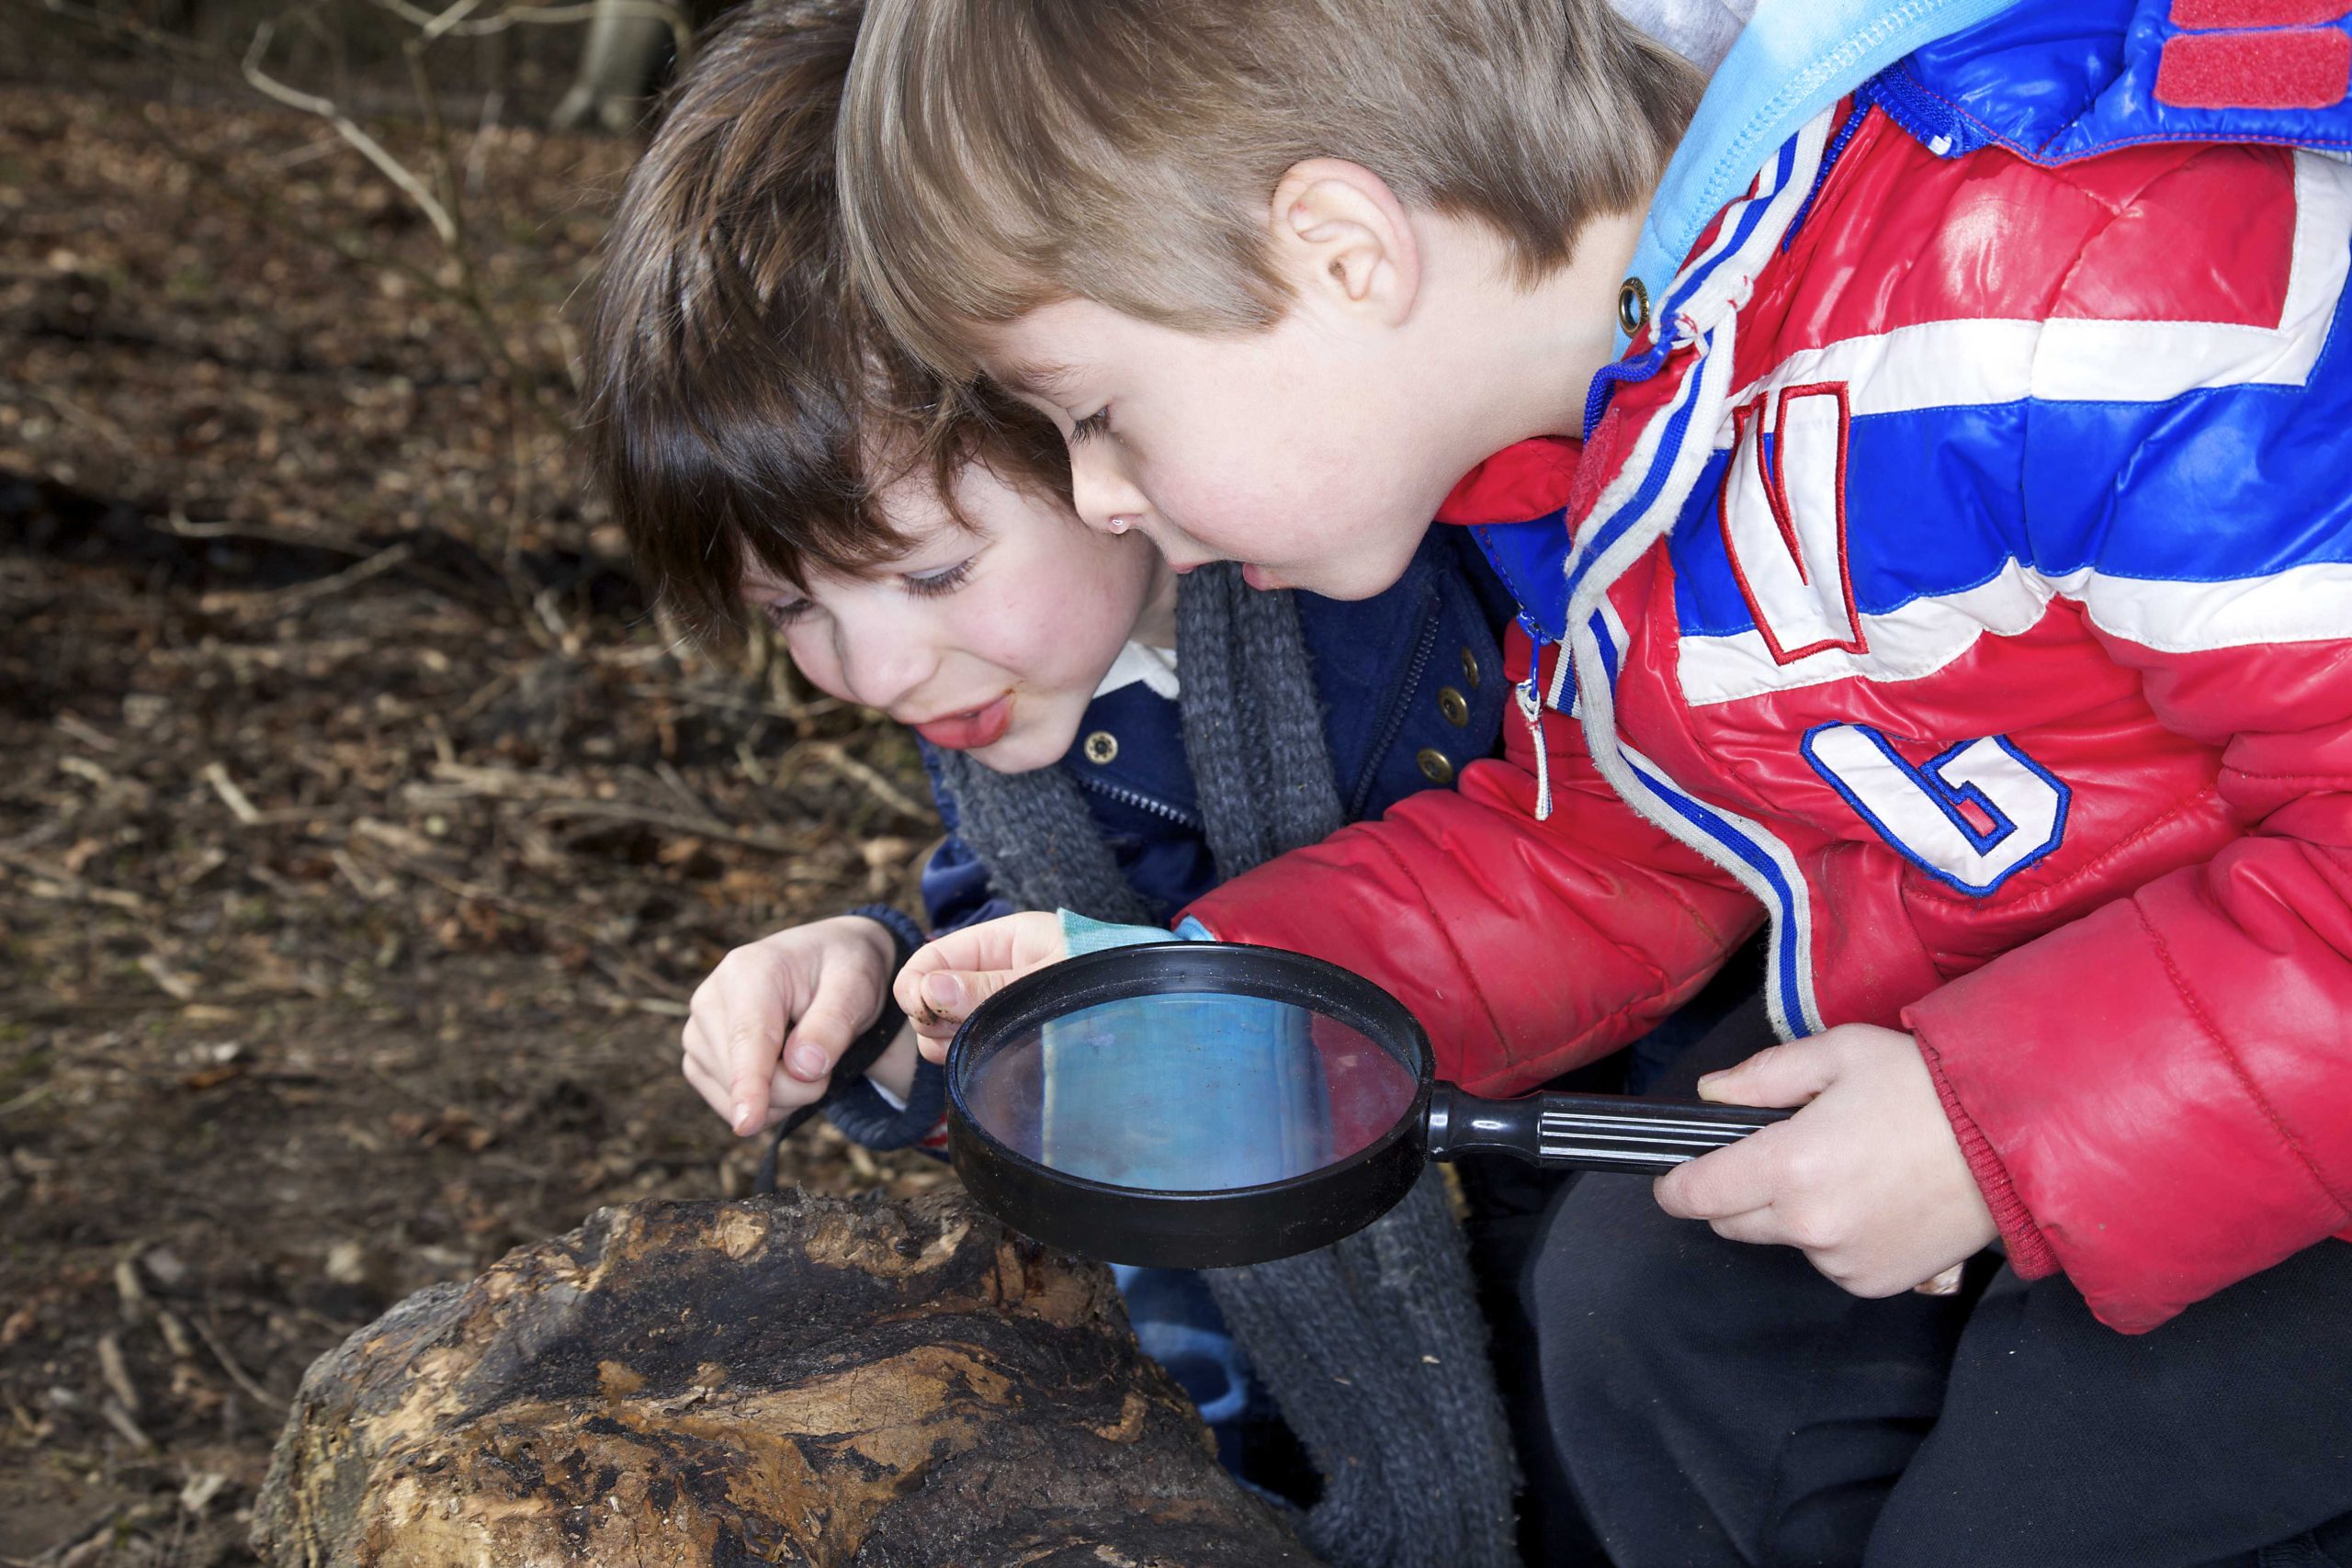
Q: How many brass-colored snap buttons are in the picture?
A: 4